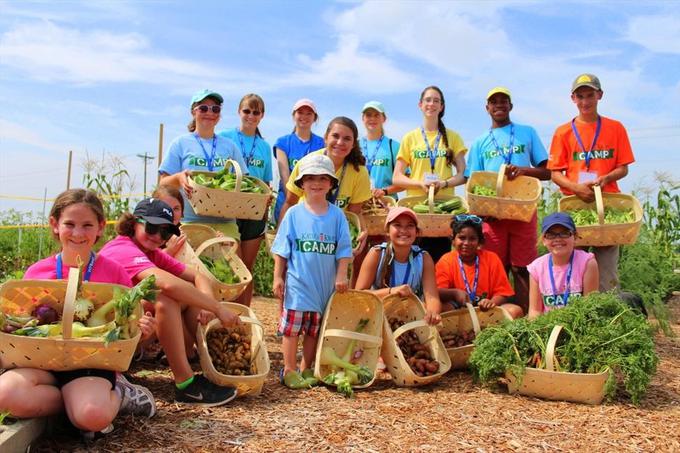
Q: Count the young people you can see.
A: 15